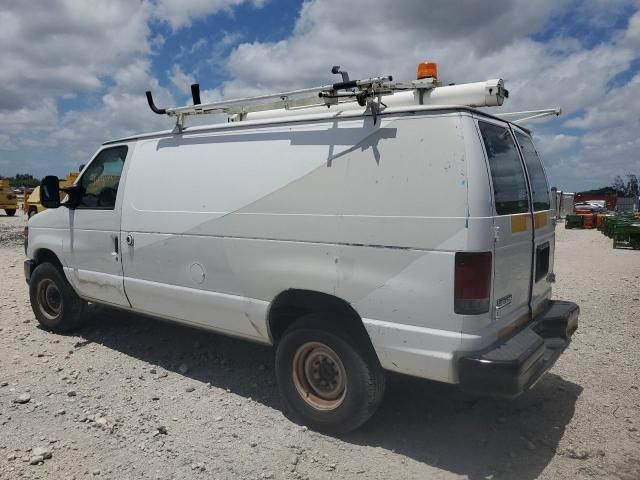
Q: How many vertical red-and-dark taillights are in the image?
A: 1